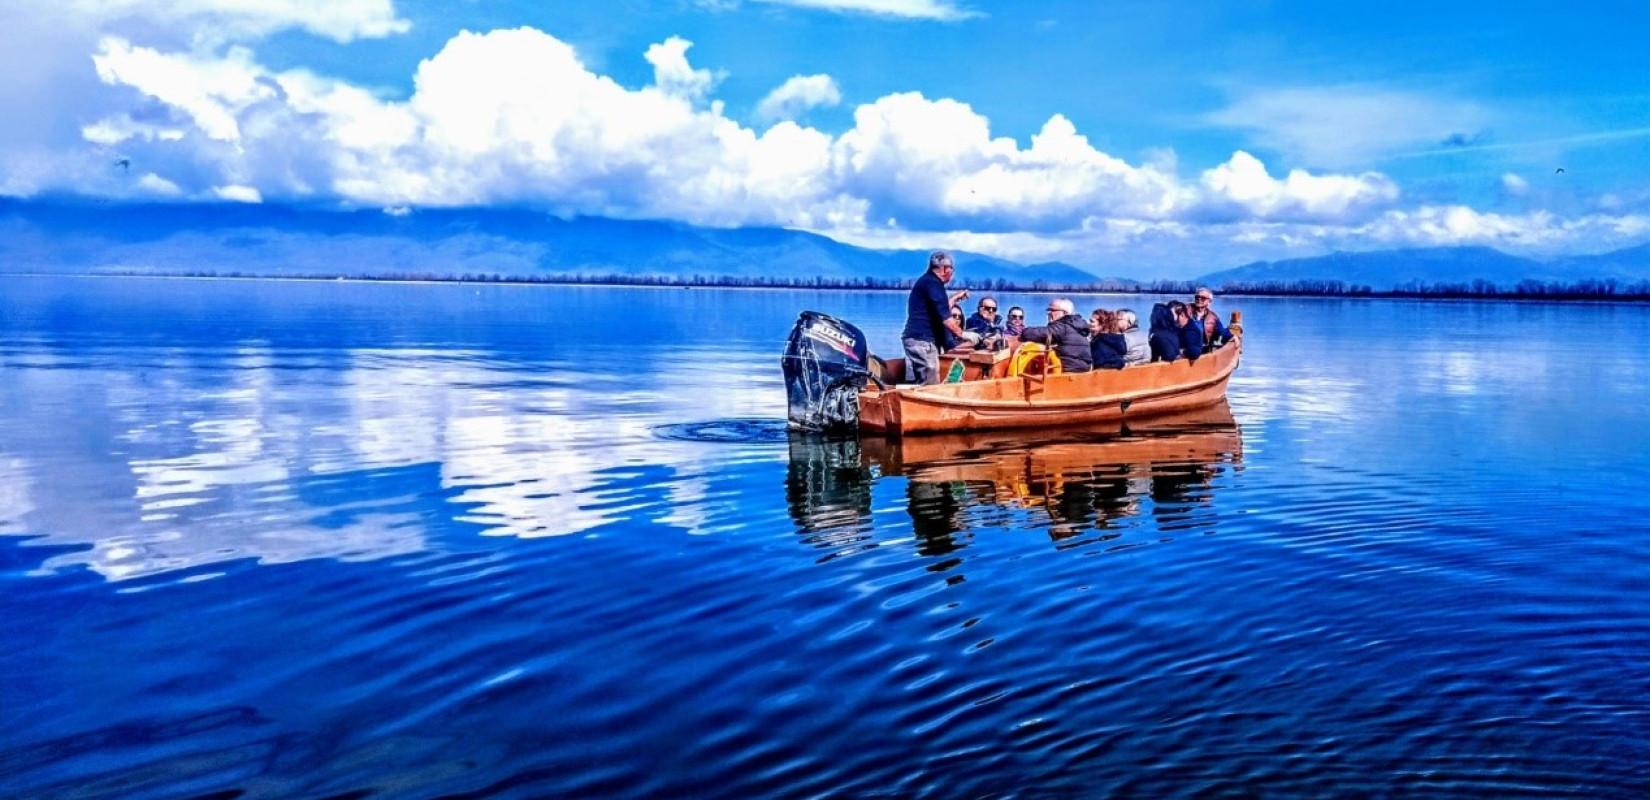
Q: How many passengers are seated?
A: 9